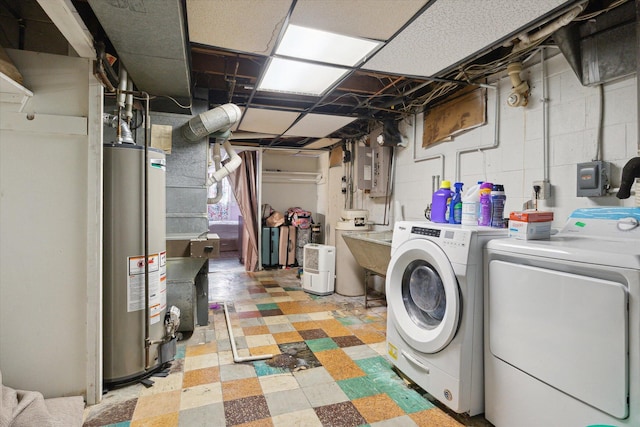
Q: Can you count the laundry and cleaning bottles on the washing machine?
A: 5